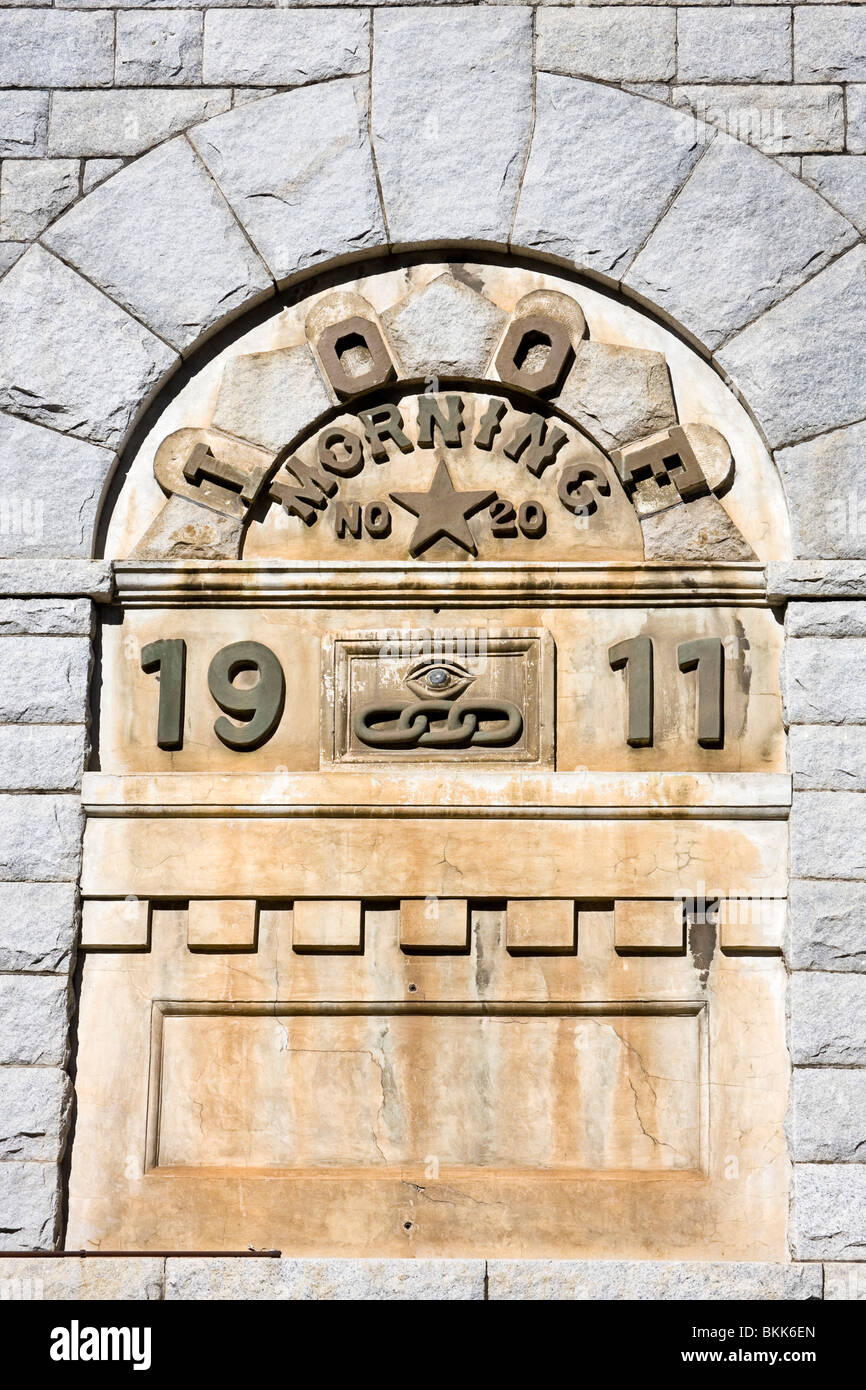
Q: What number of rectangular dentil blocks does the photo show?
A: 7